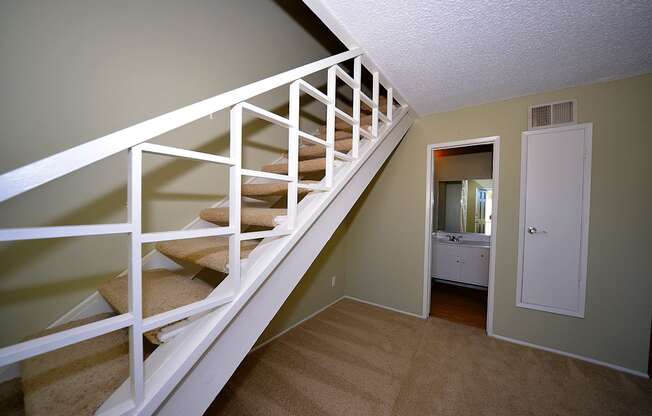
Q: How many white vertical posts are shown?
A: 7